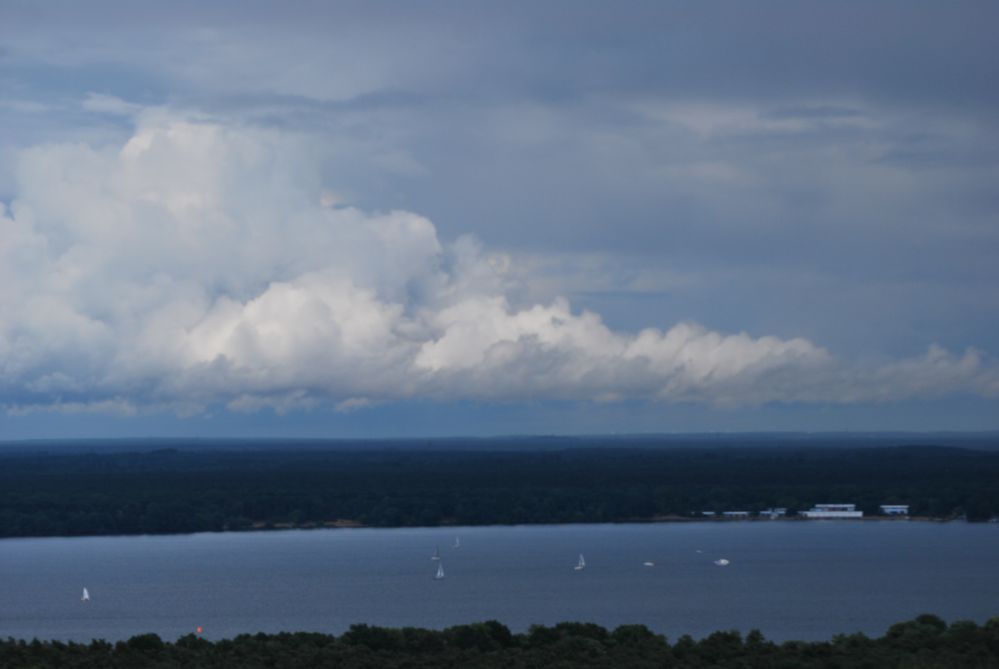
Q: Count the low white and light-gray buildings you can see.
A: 5